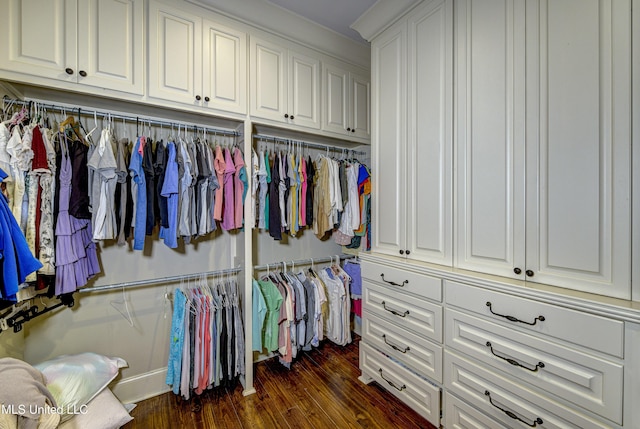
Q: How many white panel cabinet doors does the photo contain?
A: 12